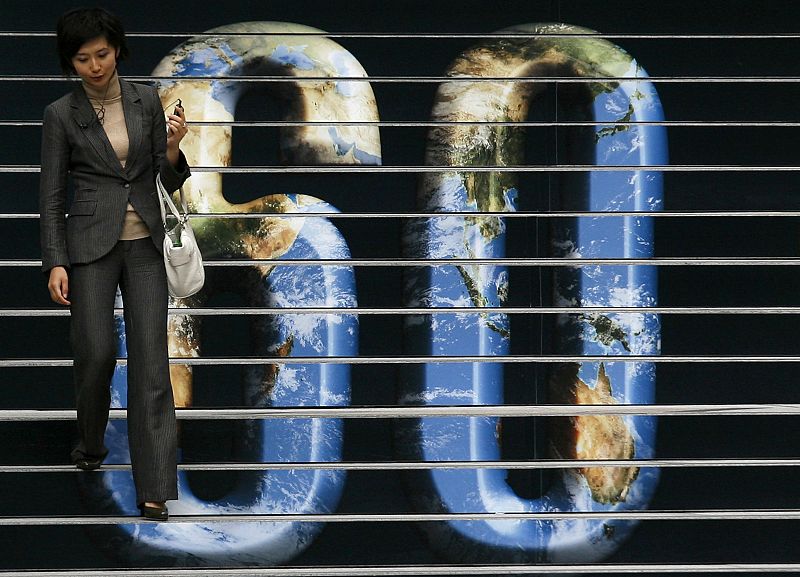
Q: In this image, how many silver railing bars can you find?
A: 12